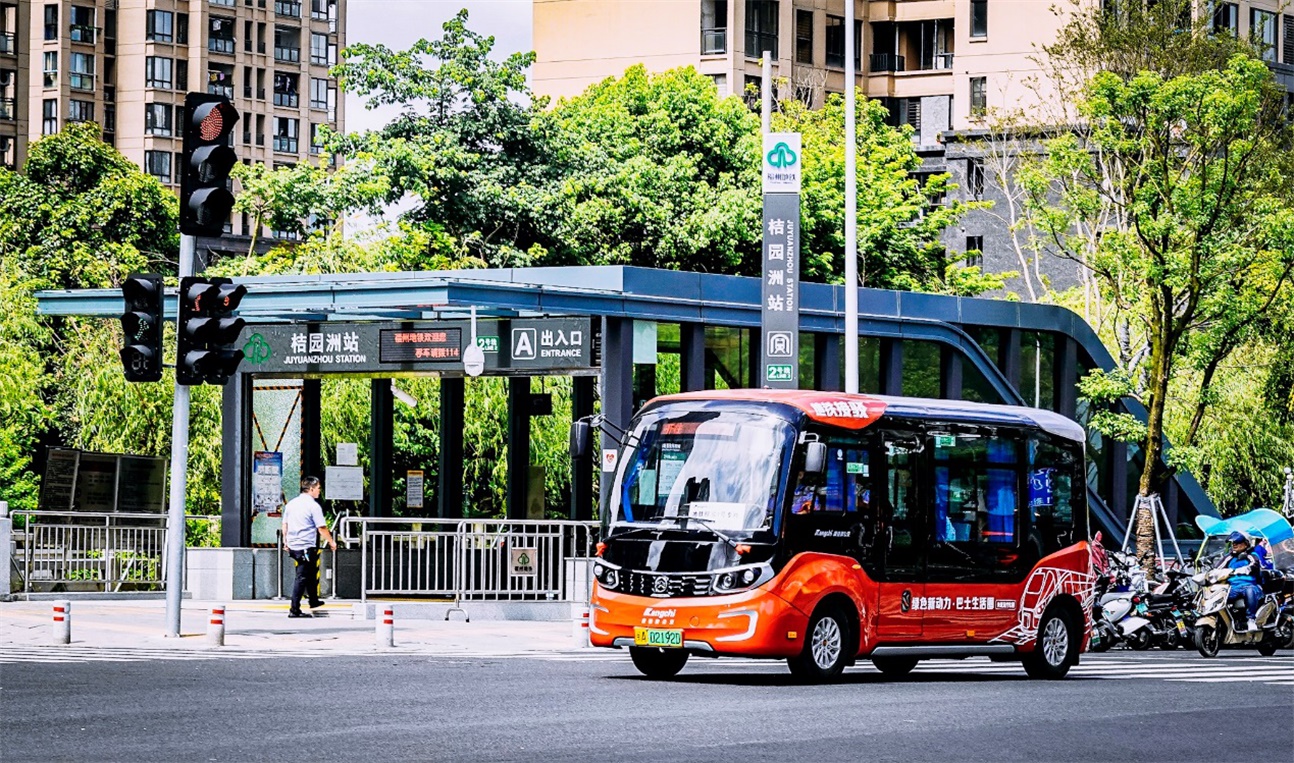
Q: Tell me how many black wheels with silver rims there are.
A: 2